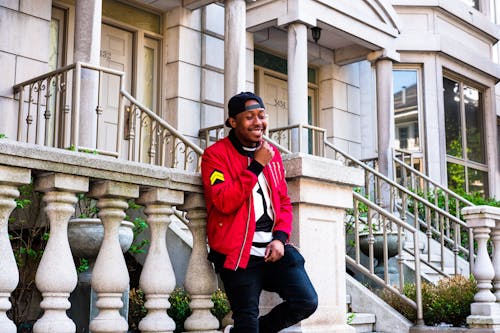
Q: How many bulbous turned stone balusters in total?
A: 7